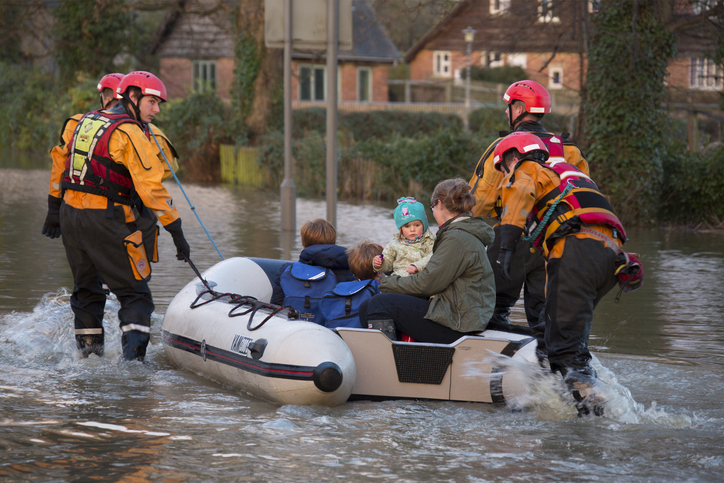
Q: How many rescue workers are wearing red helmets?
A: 4